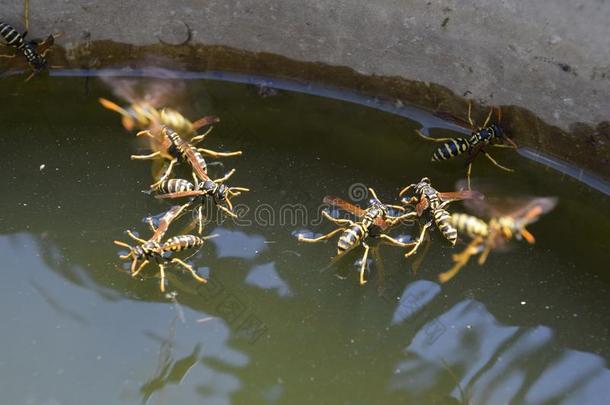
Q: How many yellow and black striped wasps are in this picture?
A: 9